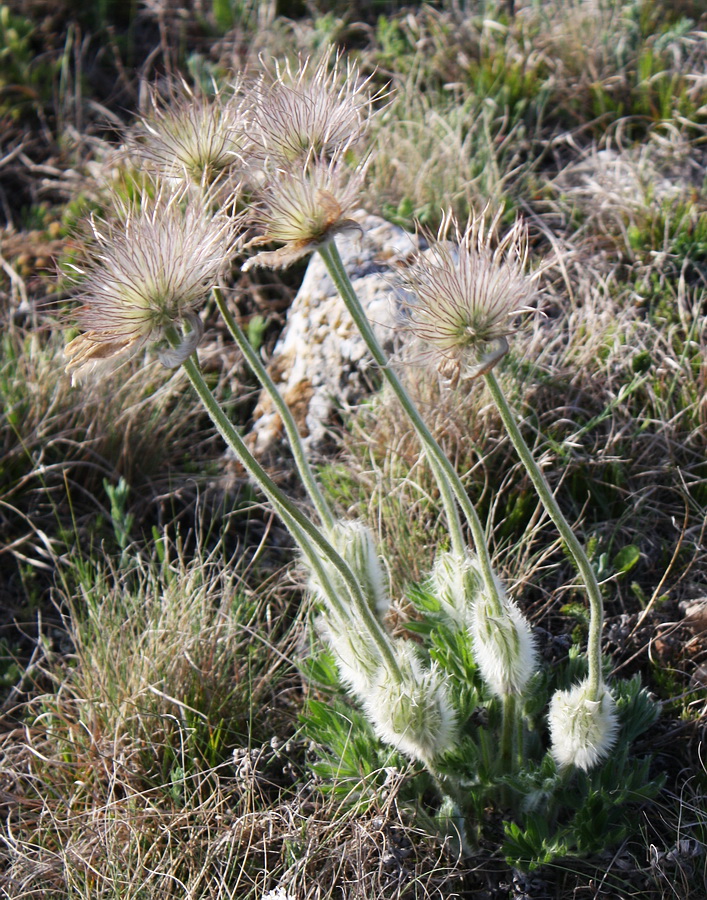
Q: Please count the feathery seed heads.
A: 5